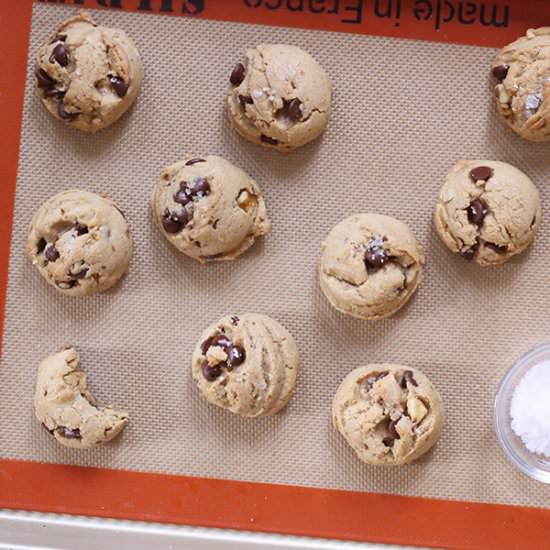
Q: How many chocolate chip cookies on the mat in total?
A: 10